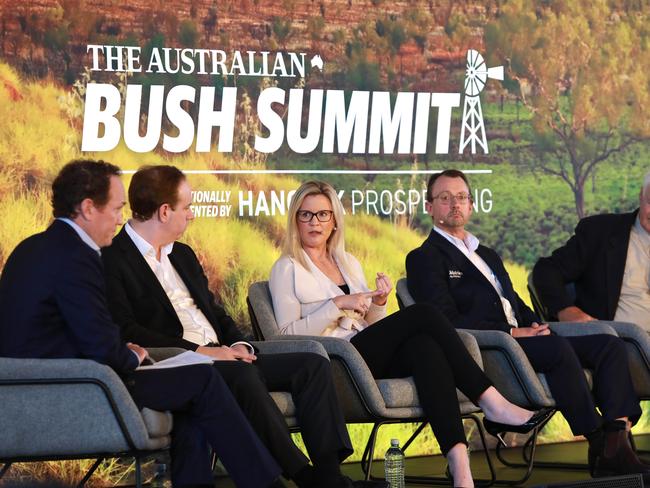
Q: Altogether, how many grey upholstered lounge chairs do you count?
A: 5